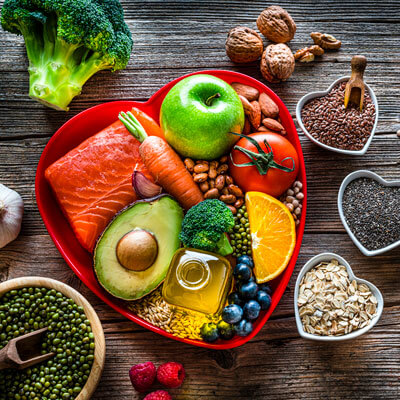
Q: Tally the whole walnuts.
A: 3